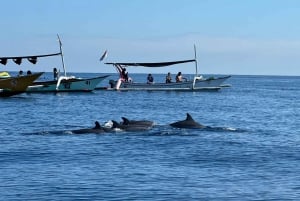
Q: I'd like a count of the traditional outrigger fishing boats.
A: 3